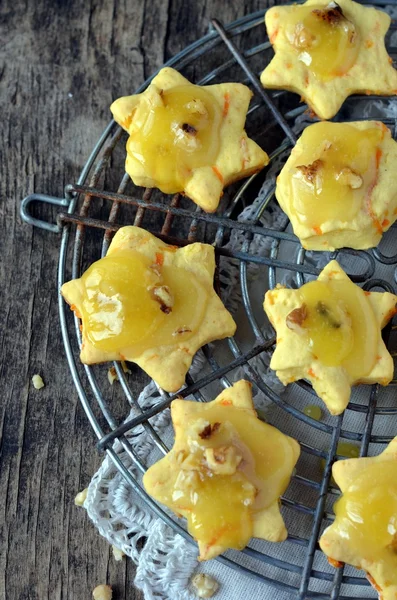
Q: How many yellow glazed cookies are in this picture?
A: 7